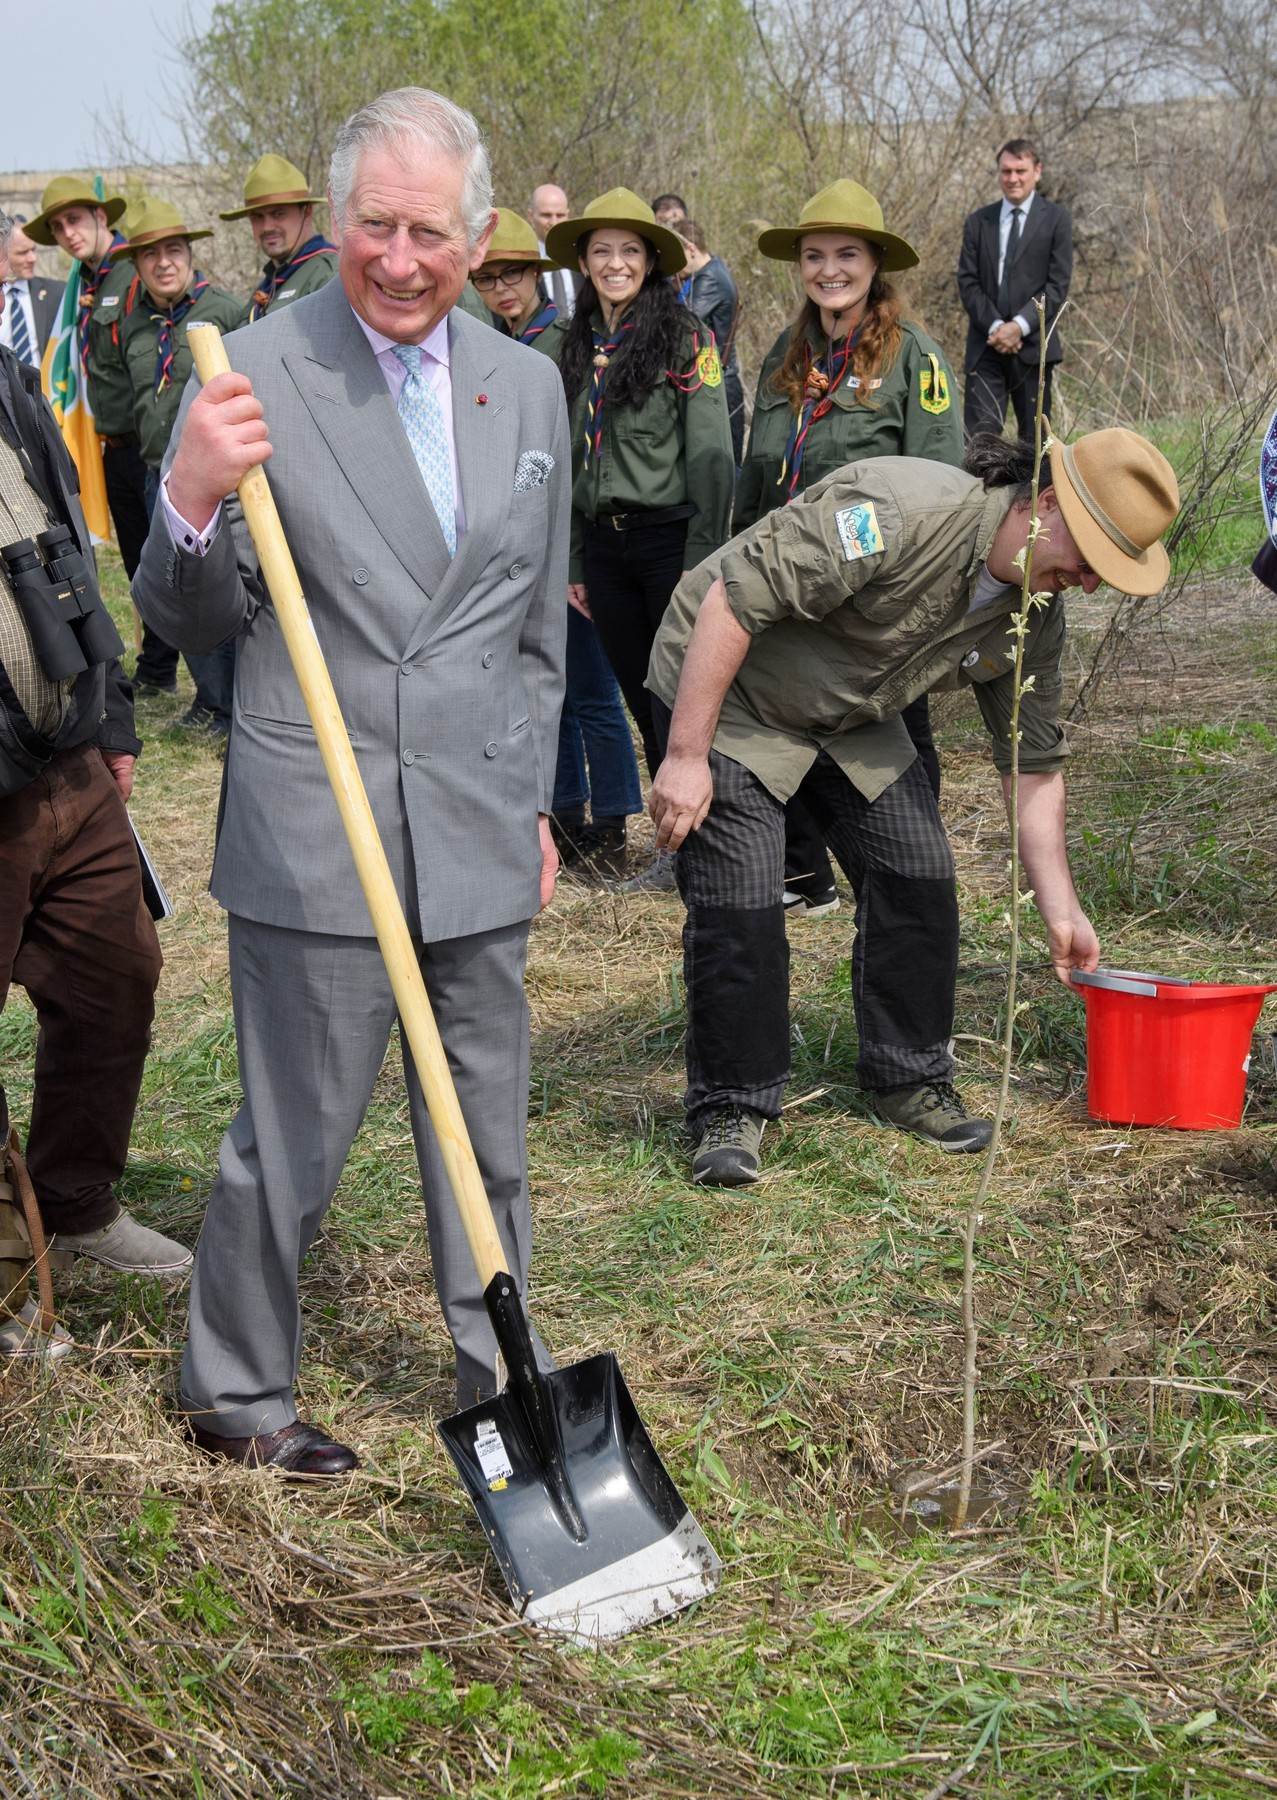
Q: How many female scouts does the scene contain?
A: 3